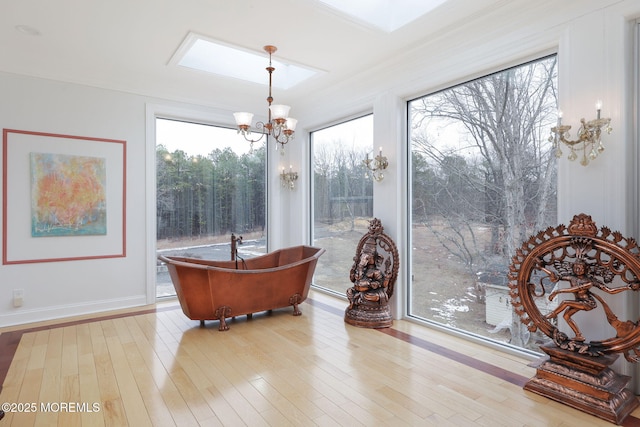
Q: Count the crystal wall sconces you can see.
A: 3